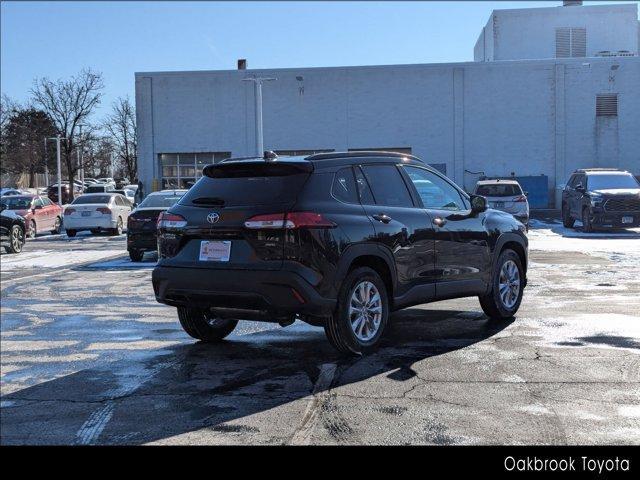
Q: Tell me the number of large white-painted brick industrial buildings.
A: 1